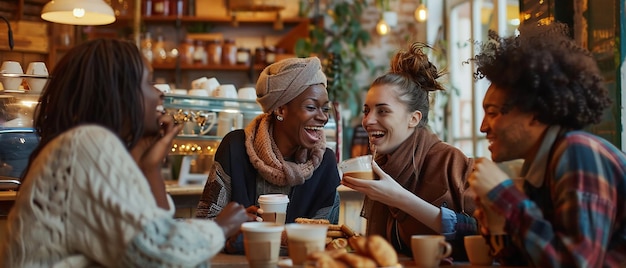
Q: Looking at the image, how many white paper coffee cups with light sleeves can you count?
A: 3